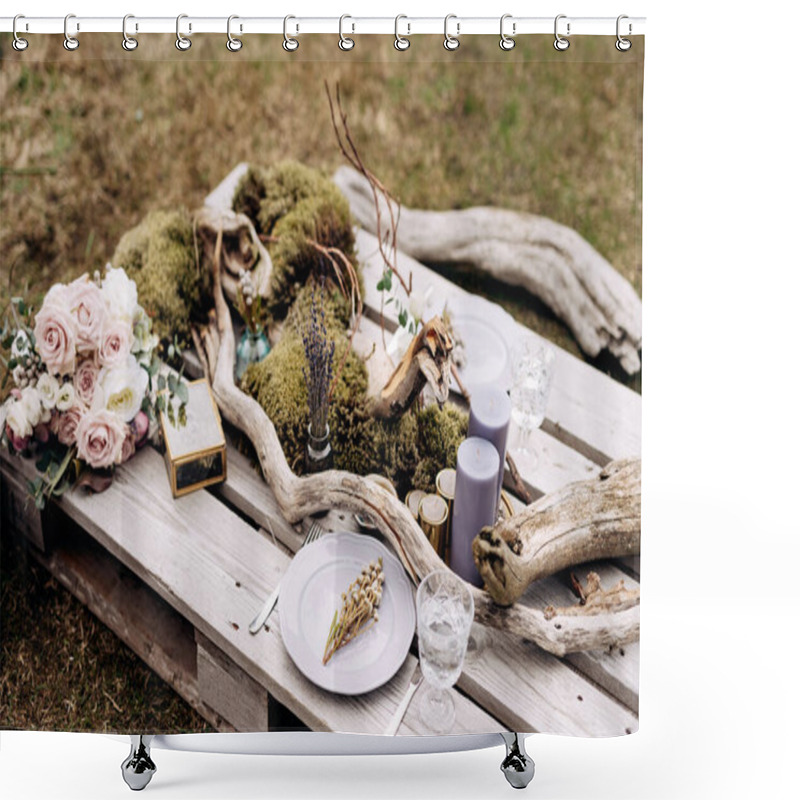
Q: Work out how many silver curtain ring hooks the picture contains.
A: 12